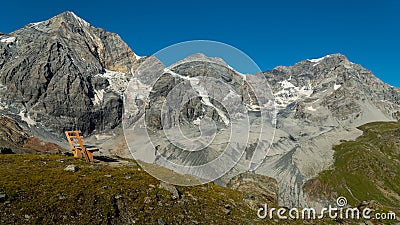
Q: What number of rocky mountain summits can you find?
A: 3